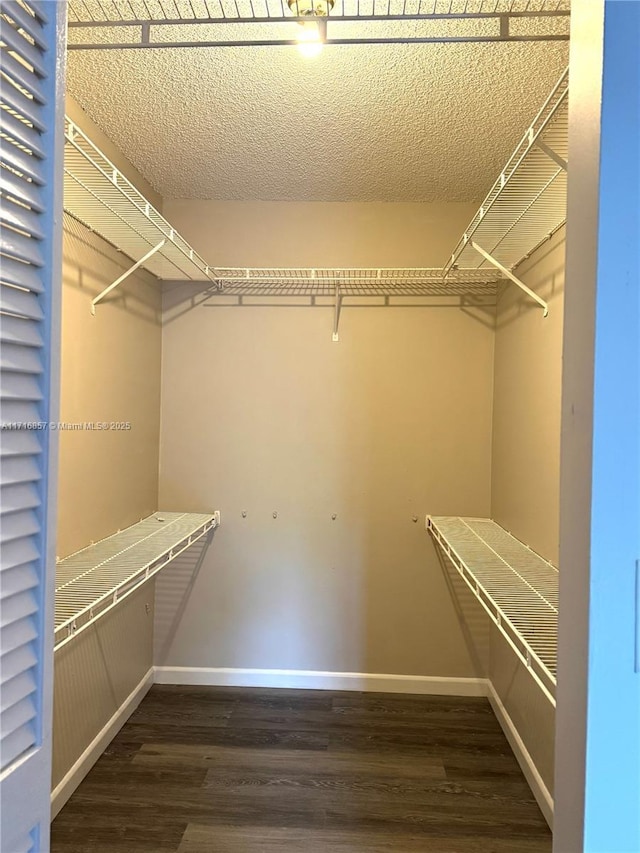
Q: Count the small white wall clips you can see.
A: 4